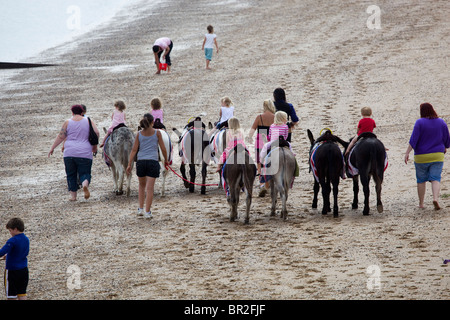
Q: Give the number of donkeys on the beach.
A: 8